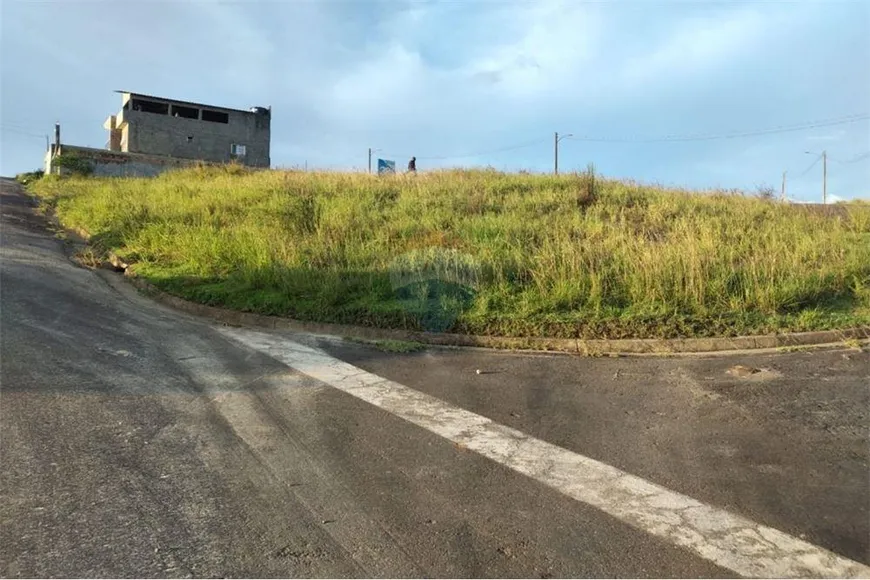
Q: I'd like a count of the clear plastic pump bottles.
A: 0